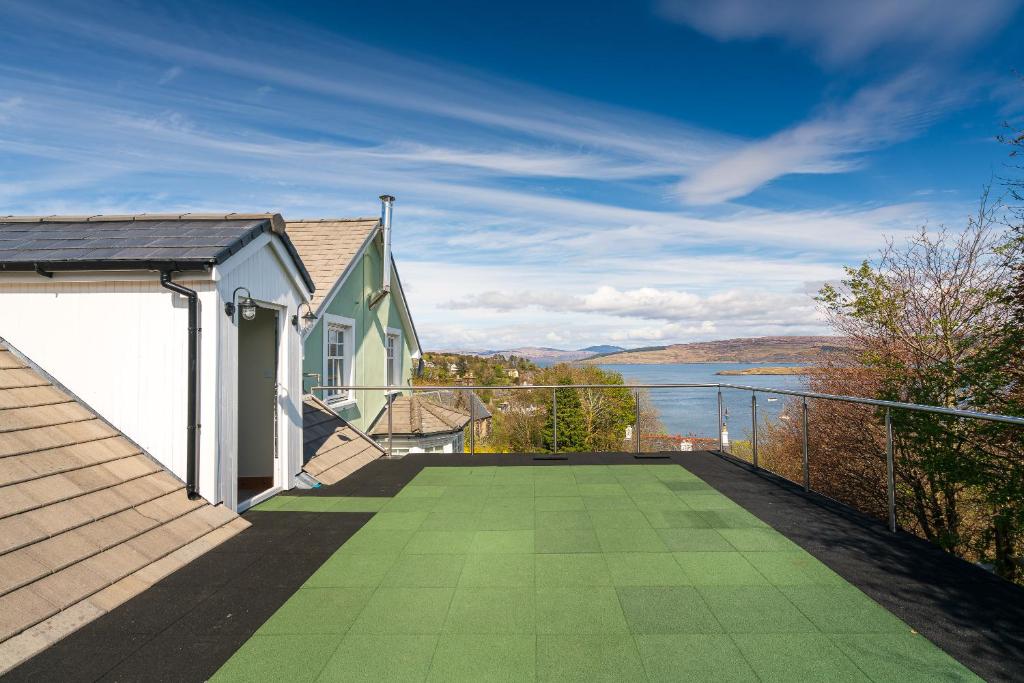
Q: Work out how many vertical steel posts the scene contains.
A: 8